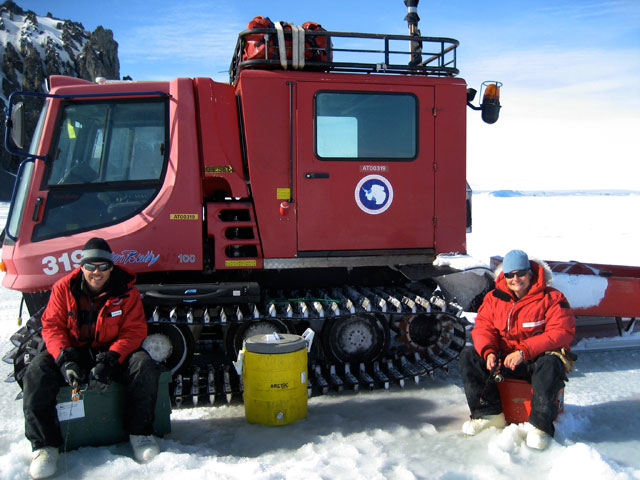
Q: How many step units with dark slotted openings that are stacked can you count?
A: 3